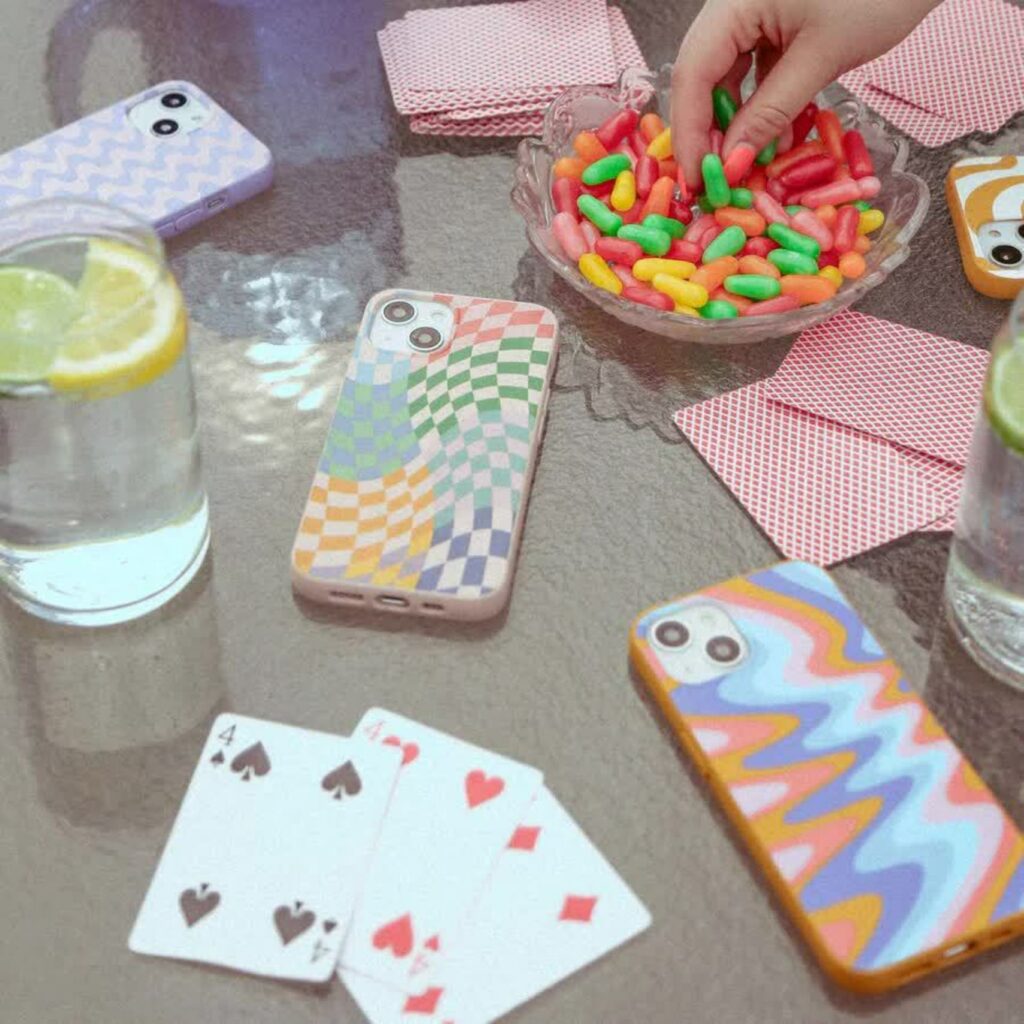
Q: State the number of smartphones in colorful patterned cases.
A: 4